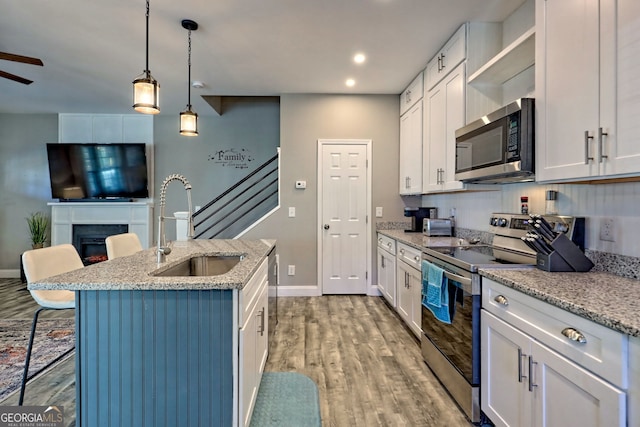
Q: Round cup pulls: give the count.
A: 6